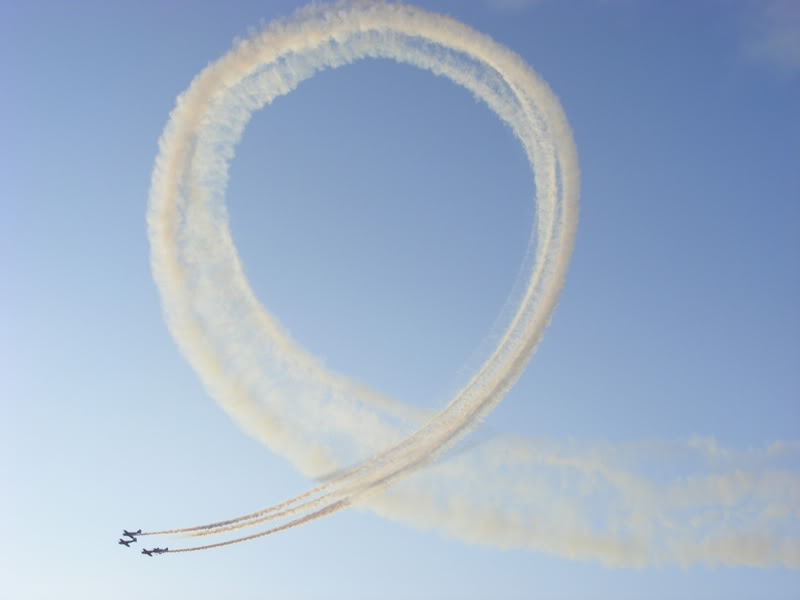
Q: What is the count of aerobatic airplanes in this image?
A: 4